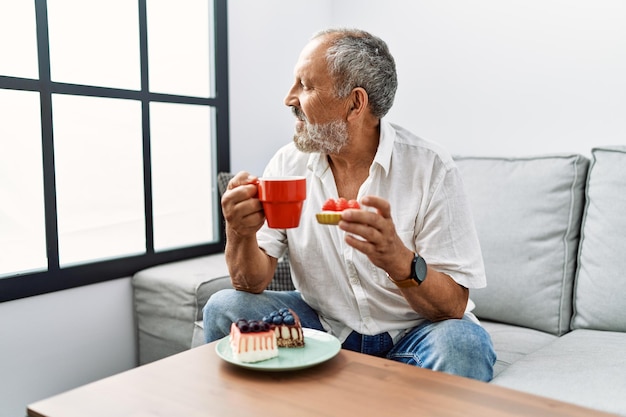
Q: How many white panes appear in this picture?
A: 6